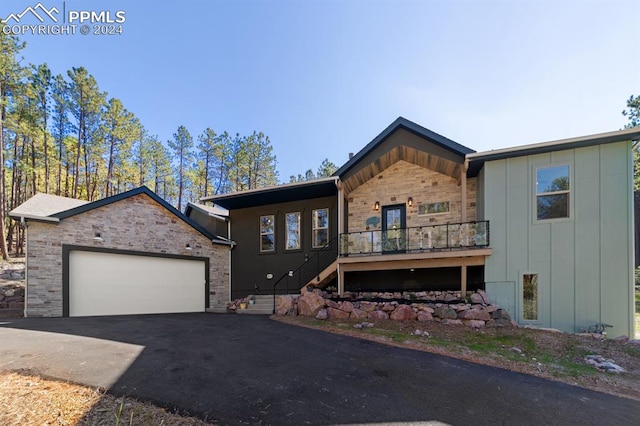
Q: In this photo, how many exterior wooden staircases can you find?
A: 1